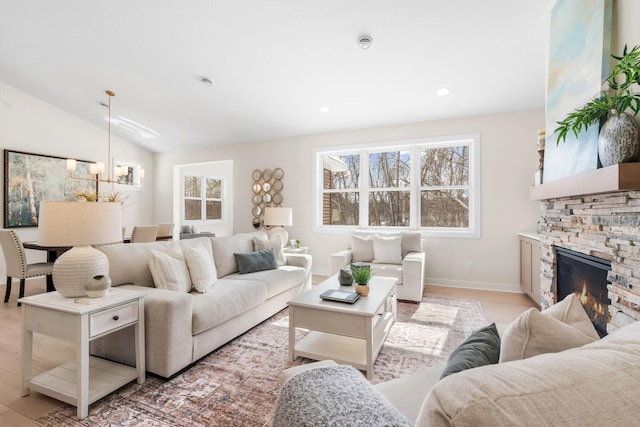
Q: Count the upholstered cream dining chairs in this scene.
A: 3